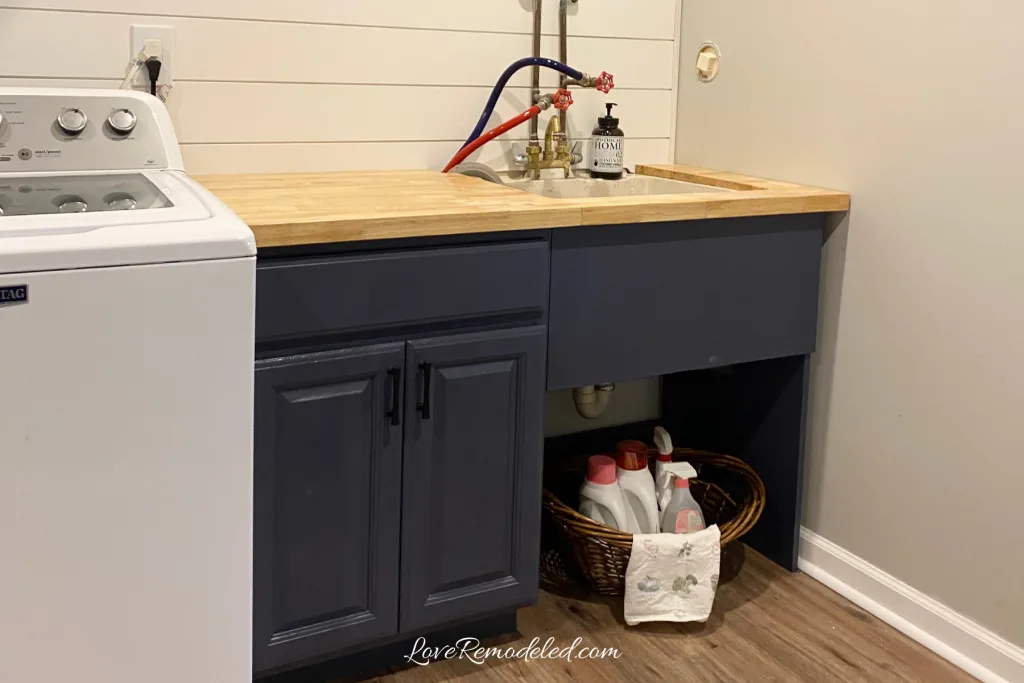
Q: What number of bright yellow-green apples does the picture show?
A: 0